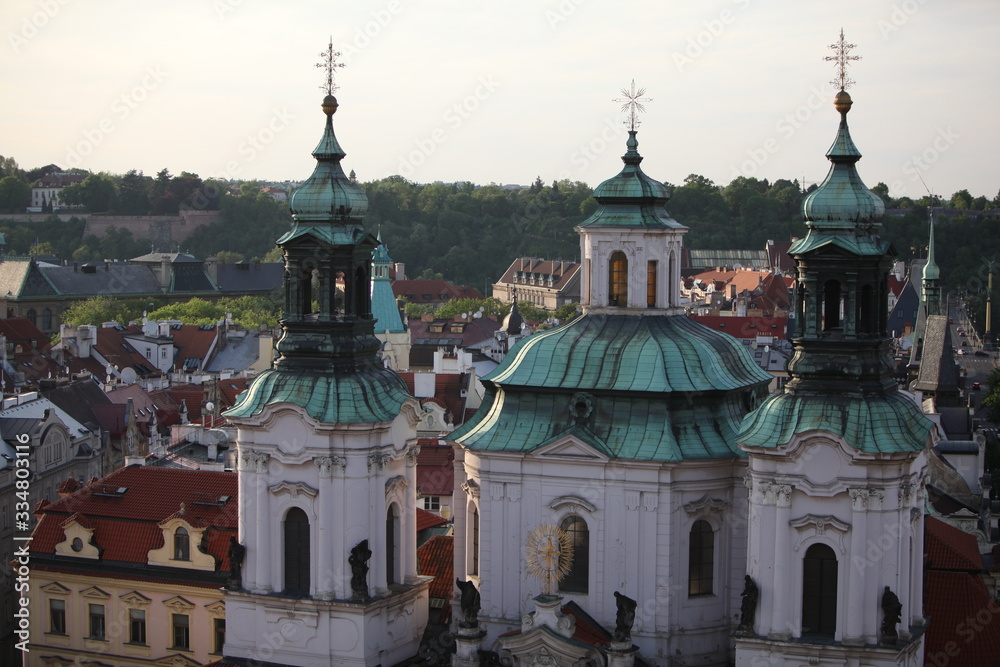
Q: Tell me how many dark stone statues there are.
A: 6